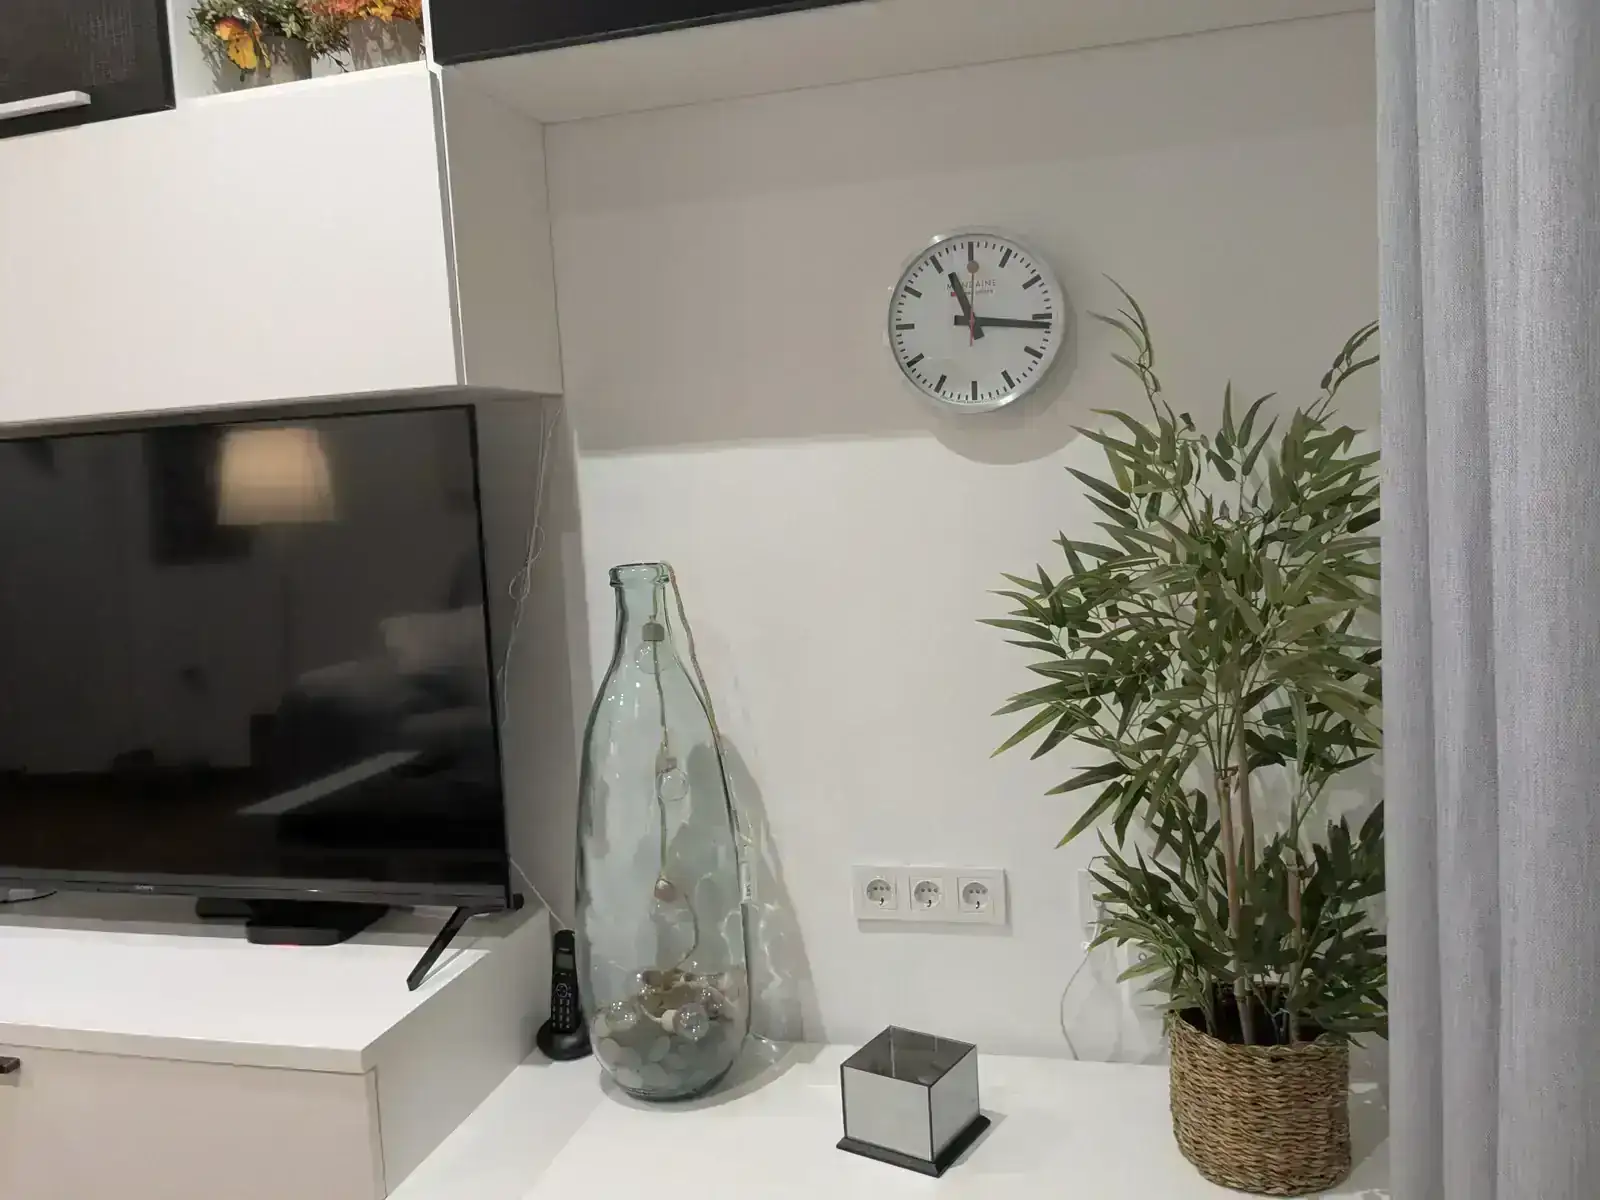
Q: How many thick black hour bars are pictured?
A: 12